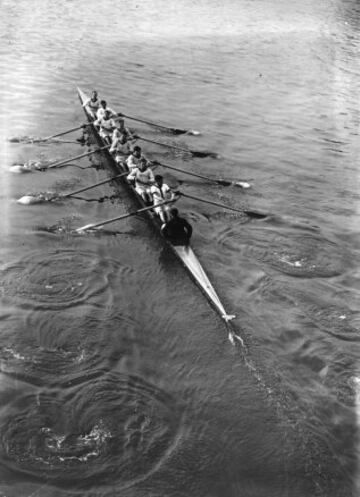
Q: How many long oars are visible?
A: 8